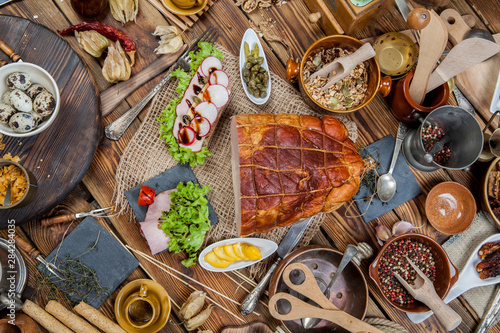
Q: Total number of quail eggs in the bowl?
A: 8